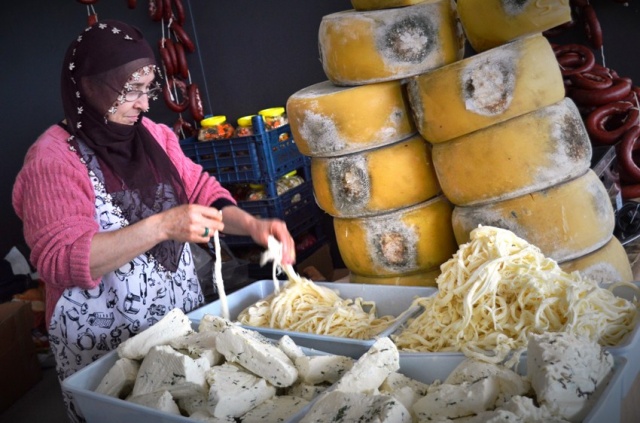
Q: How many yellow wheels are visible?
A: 11